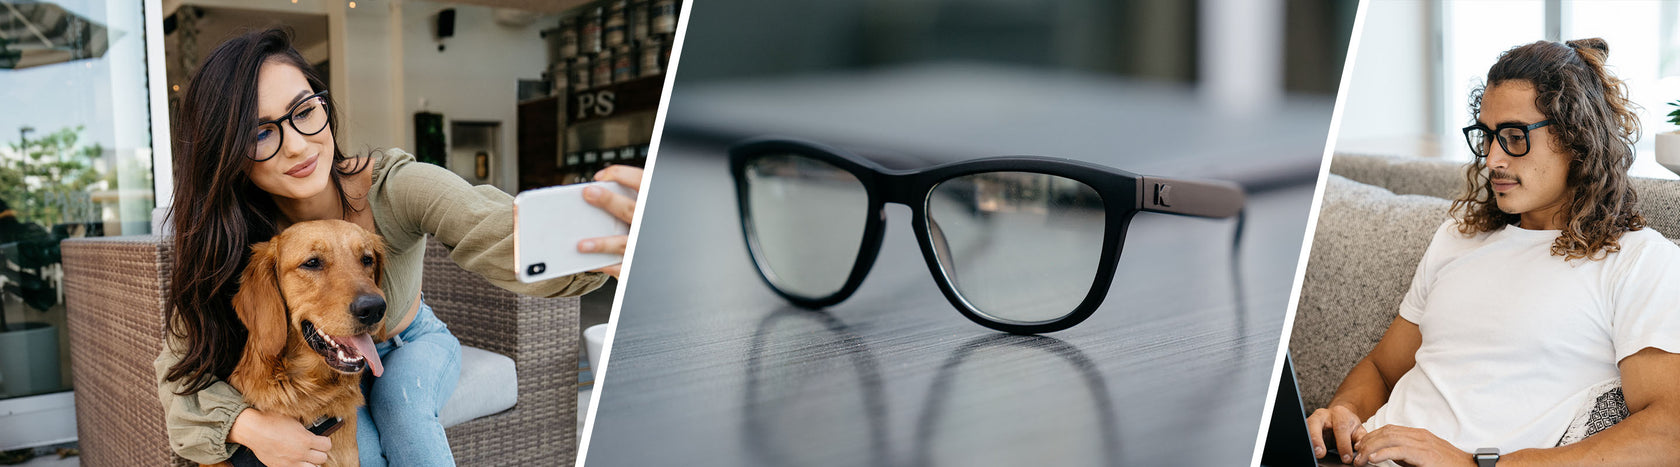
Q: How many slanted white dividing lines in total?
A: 2